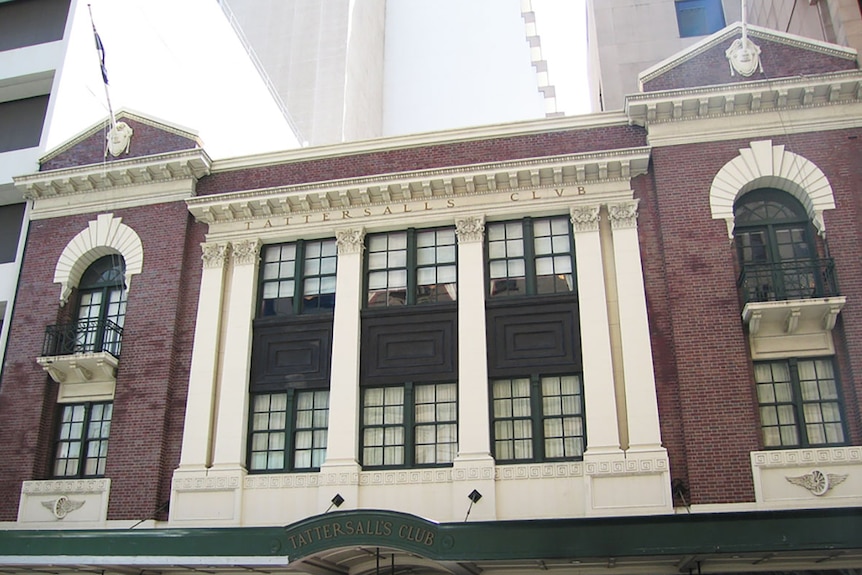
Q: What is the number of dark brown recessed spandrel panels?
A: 3